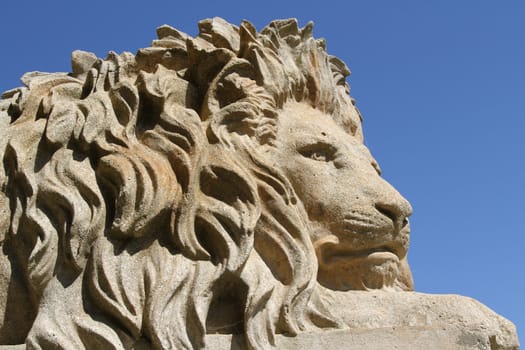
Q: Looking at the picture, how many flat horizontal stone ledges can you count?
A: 1